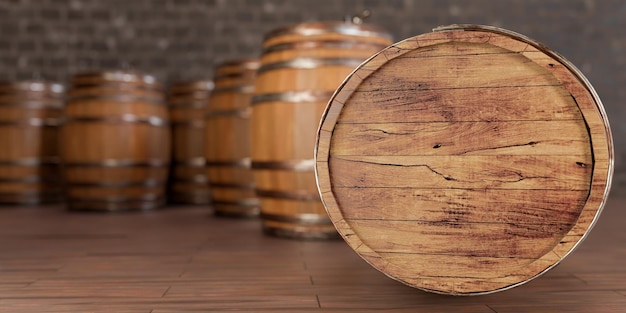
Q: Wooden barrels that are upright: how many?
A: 5